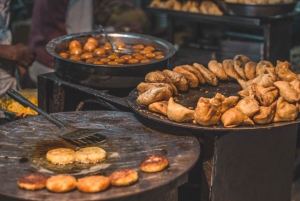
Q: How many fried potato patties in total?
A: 7